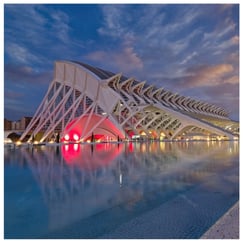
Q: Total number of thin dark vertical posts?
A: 4